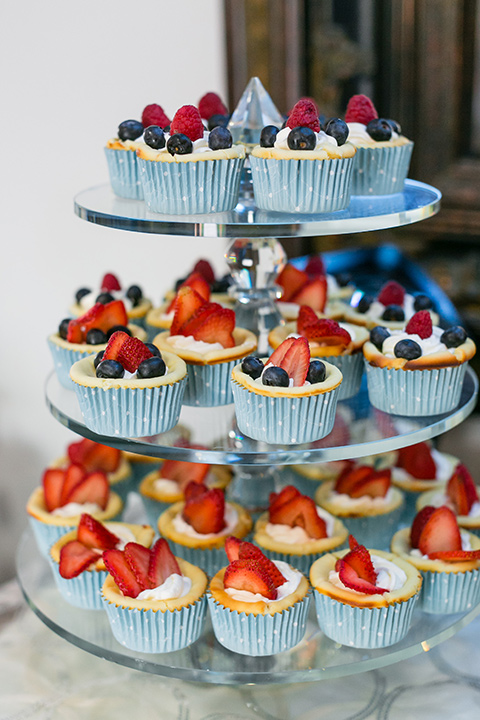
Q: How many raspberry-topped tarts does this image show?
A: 11